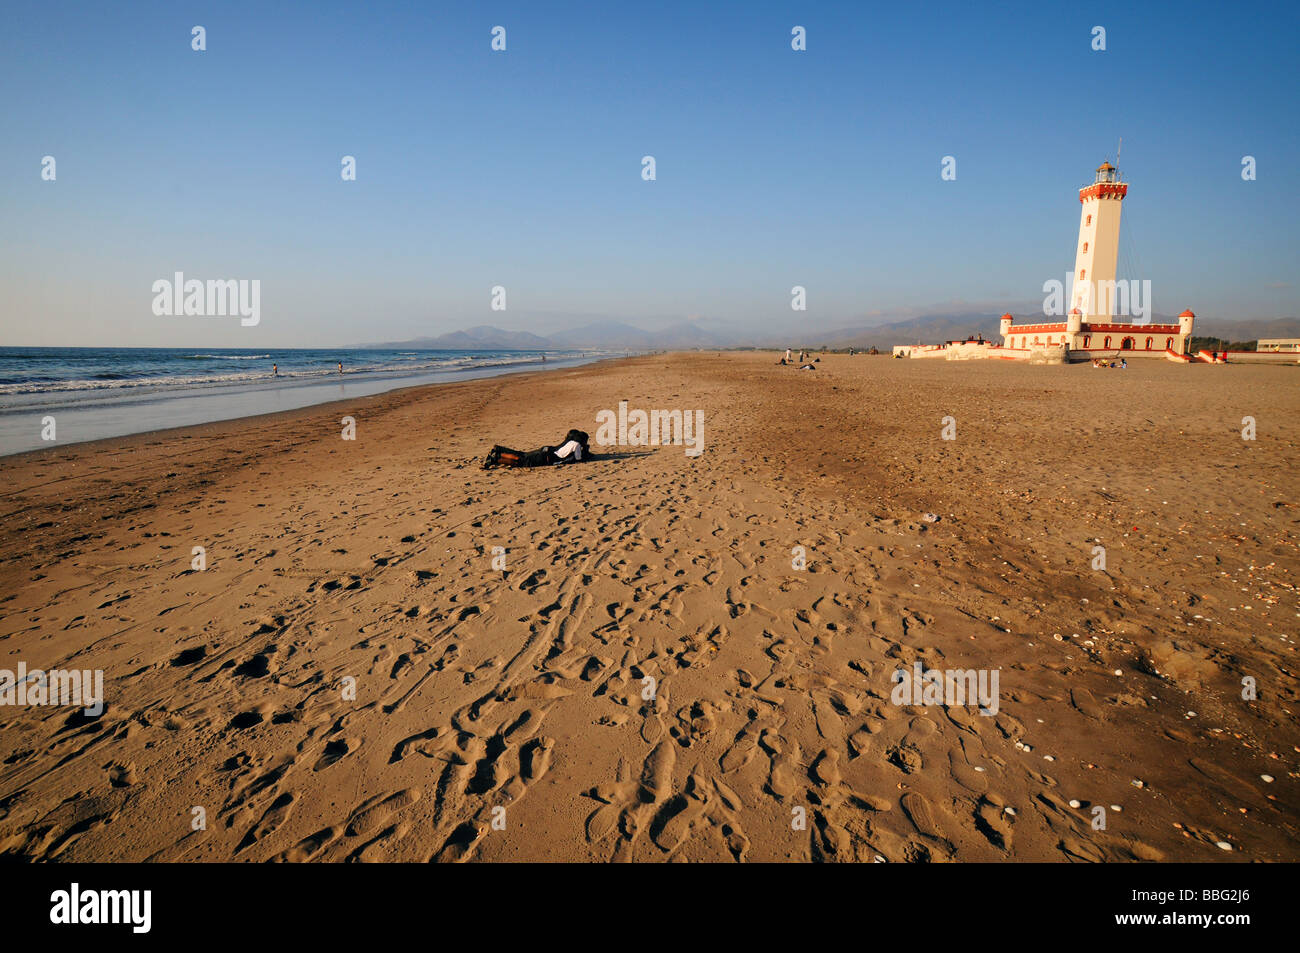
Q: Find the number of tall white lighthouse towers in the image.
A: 1